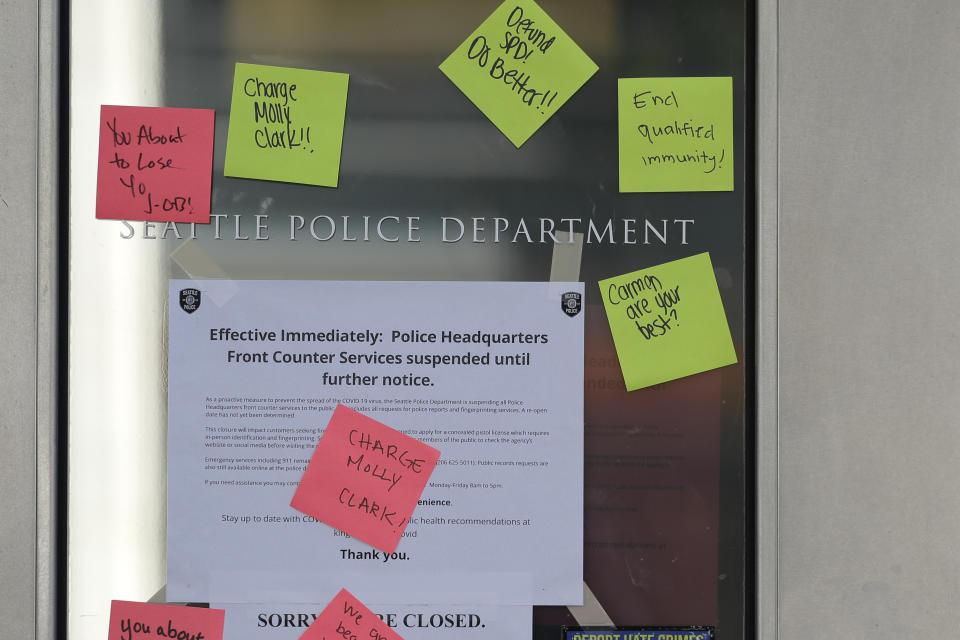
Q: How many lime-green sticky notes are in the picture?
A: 4